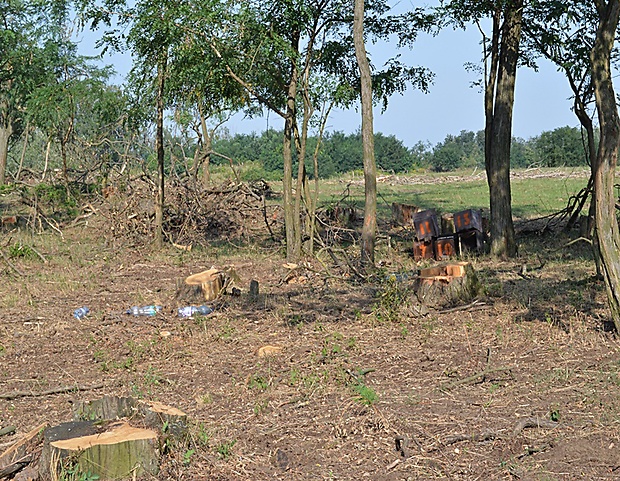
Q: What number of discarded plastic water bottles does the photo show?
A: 3